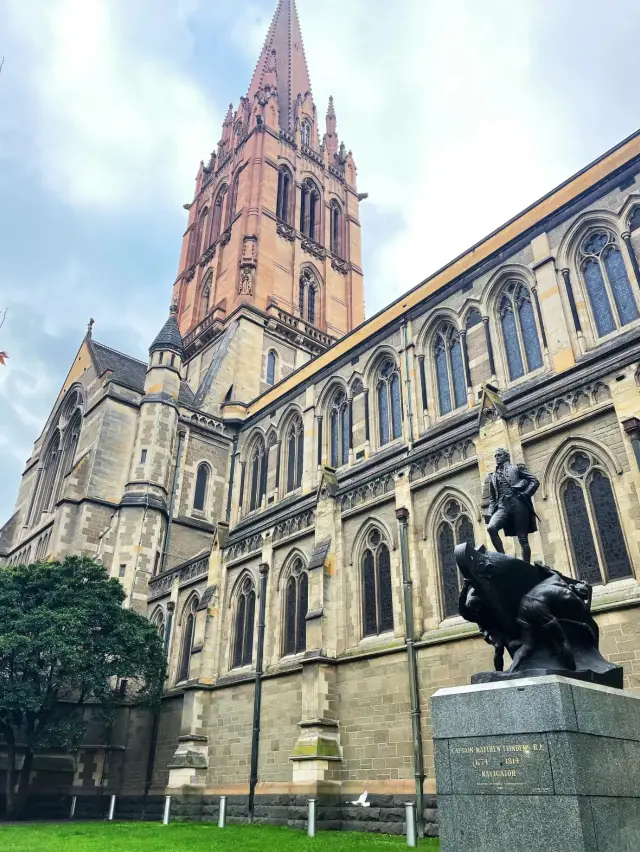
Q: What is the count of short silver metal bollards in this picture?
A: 6